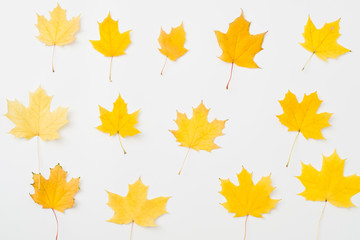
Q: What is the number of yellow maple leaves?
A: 13